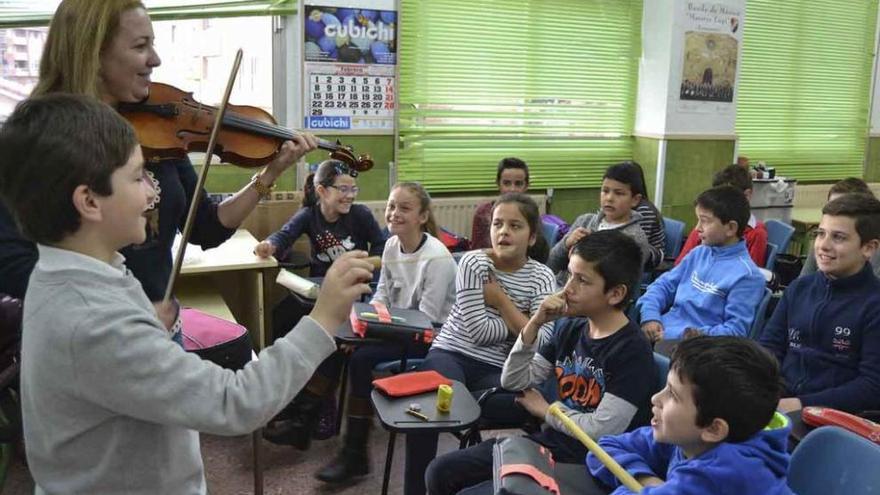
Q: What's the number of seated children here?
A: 12